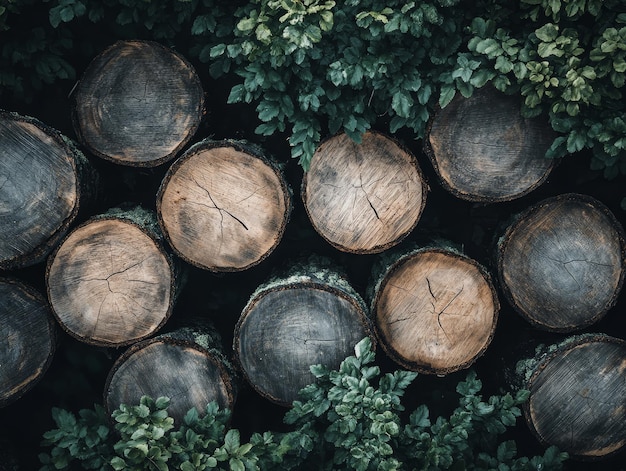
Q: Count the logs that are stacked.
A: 12